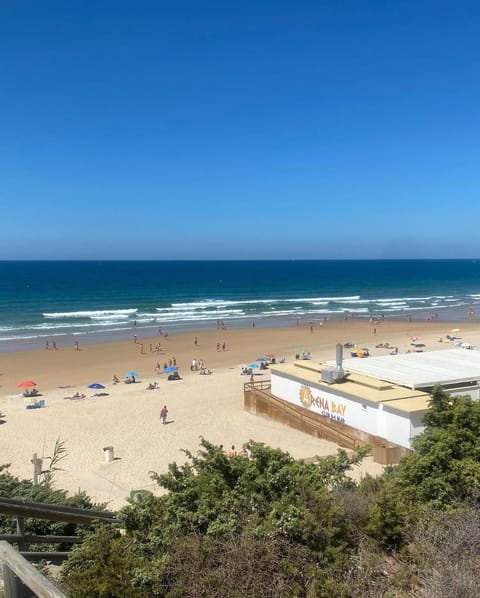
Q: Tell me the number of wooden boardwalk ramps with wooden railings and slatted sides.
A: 1